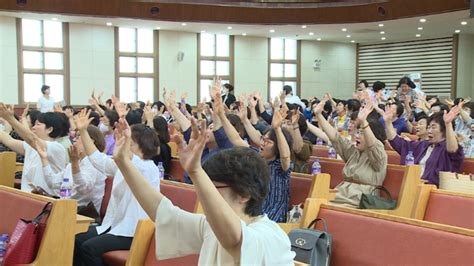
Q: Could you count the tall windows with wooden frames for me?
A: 4